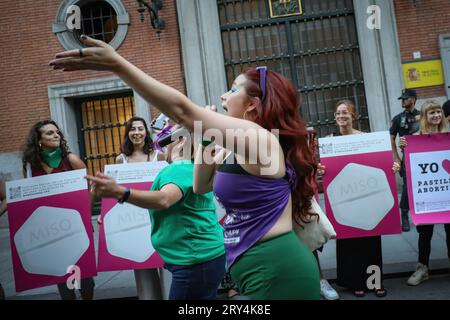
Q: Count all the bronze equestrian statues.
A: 0